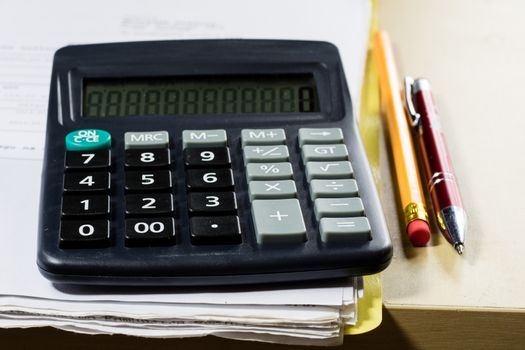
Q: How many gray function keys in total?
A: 13